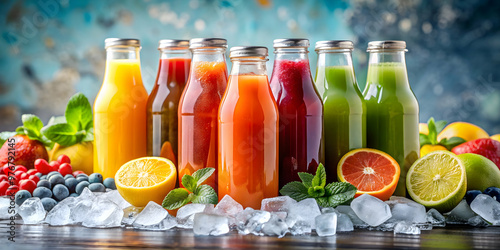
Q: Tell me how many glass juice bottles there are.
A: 7